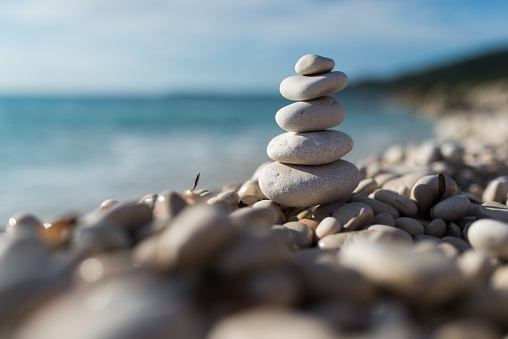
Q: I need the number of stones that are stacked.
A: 5